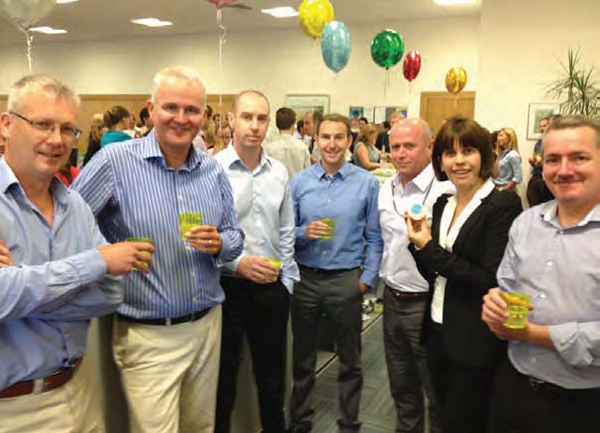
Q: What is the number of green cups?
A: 5